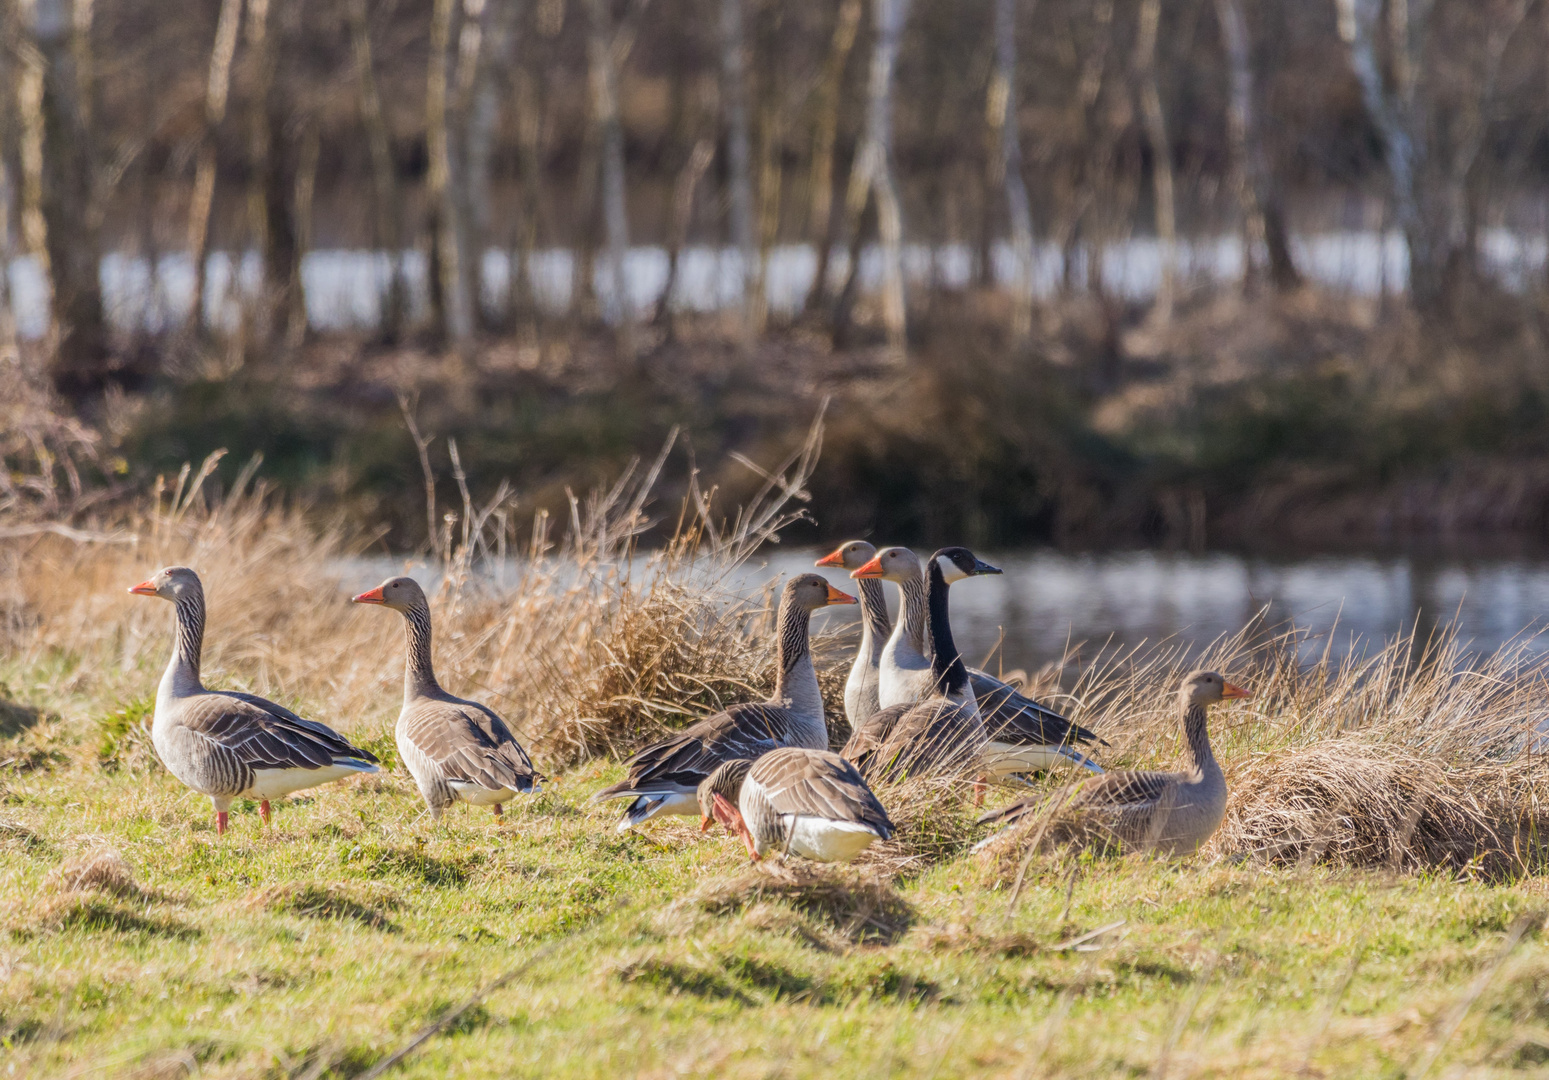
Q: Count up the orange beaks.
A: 7